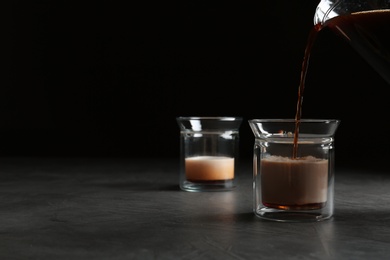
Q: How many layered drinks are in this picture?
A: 2